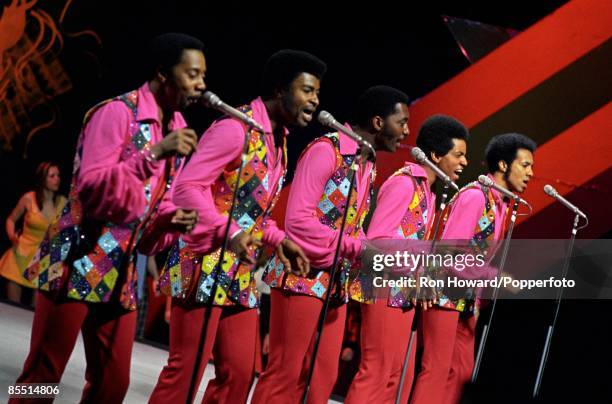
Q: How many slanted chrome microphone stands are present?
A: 5